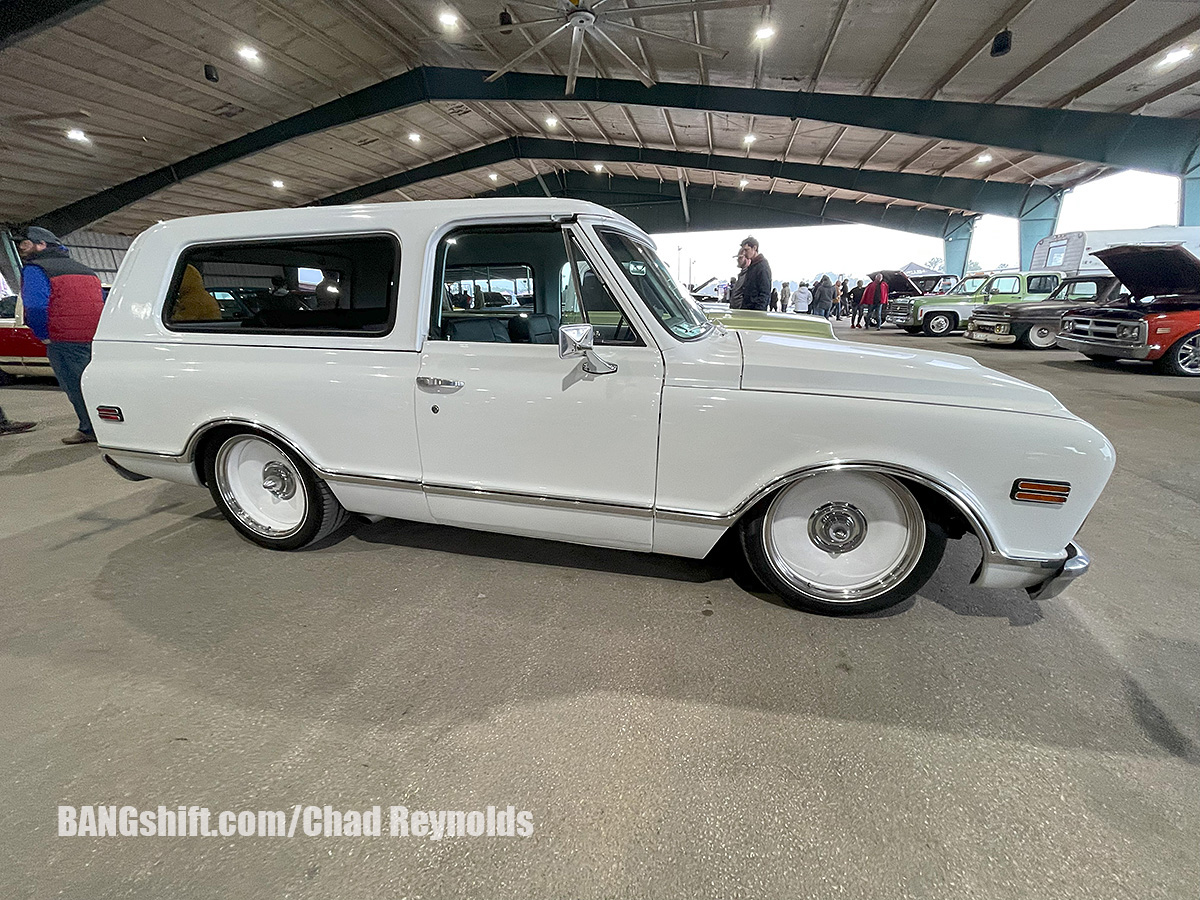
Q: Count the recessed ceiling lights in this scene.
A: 13